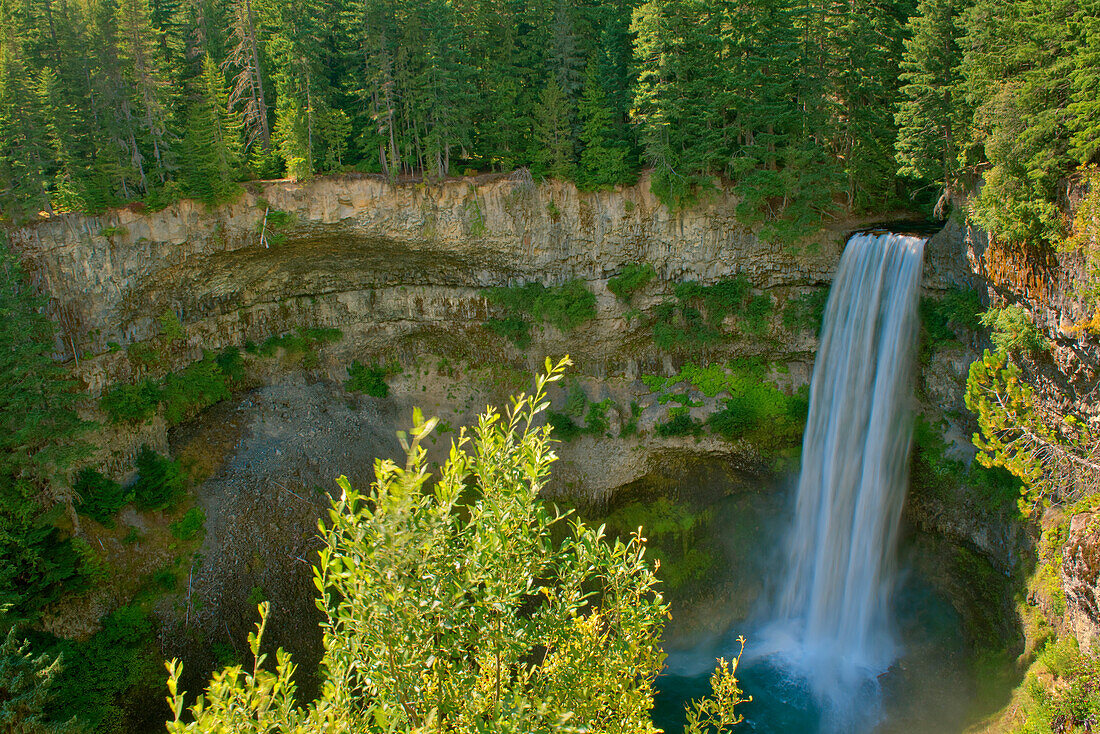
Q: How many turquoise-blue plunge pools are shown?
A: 1